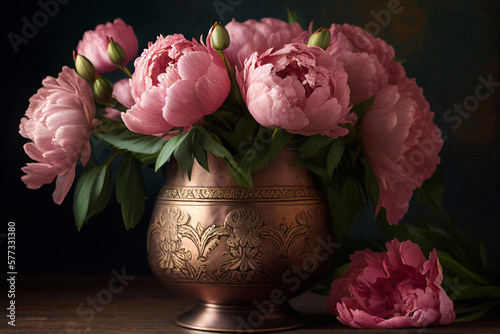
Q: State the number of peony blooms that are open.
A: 8